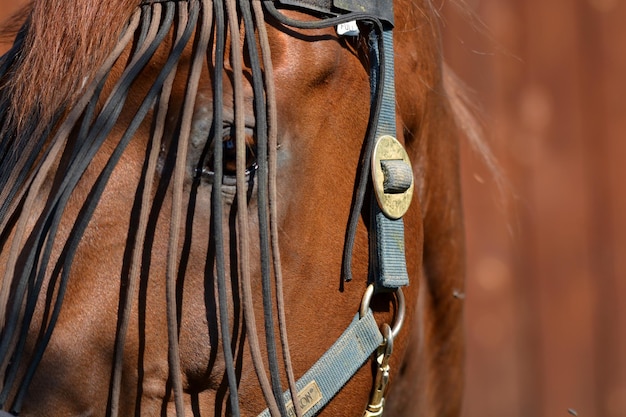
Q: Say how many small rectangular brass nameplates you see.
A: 1